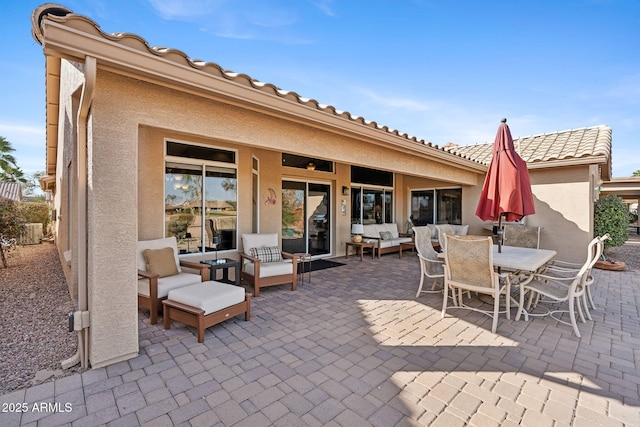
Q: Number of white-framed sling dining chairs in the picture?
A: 6